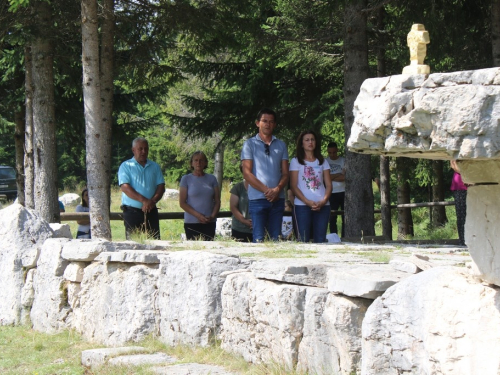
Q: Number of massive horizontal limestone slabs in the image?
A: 1